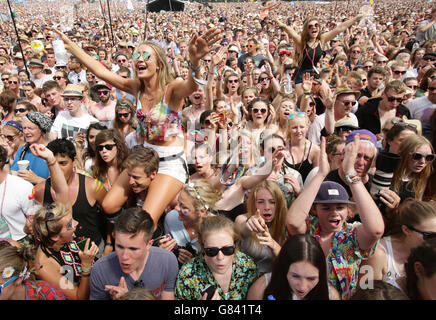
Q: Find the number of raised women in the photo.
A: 2